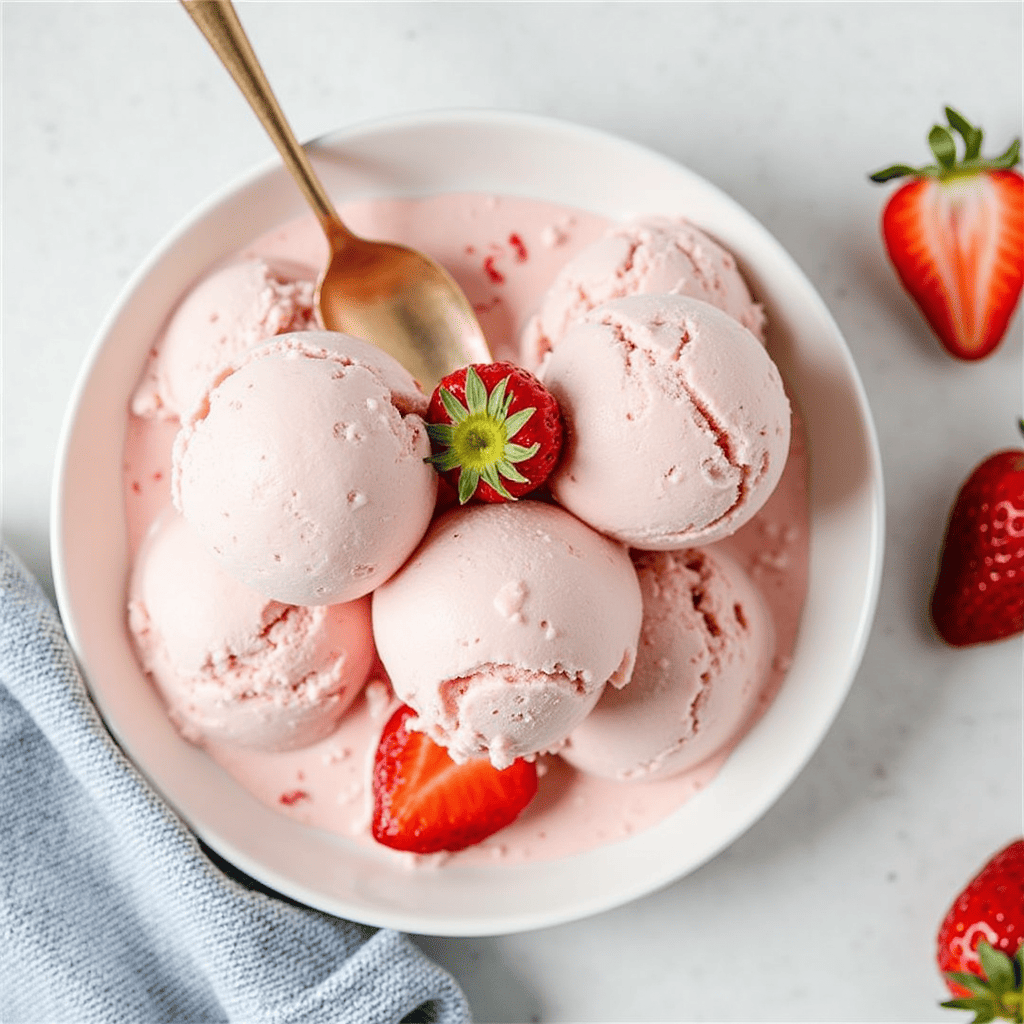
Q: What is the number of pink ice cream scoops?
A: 7